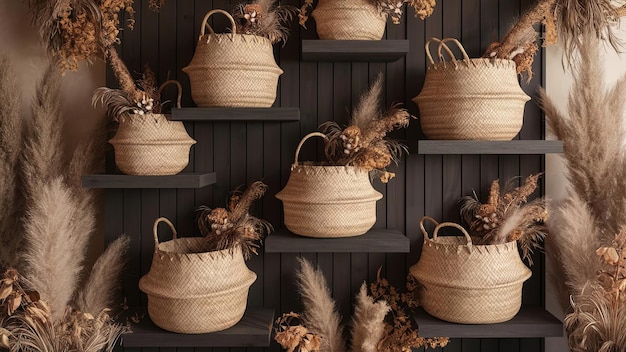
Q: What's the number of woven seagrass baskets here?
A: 7